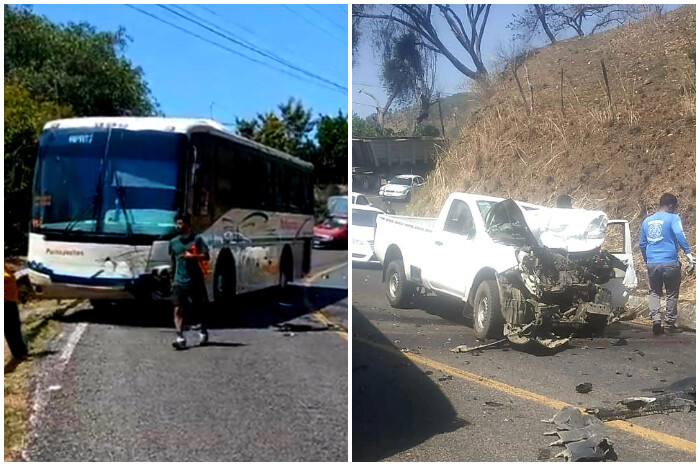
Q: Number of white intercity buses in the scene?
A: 1